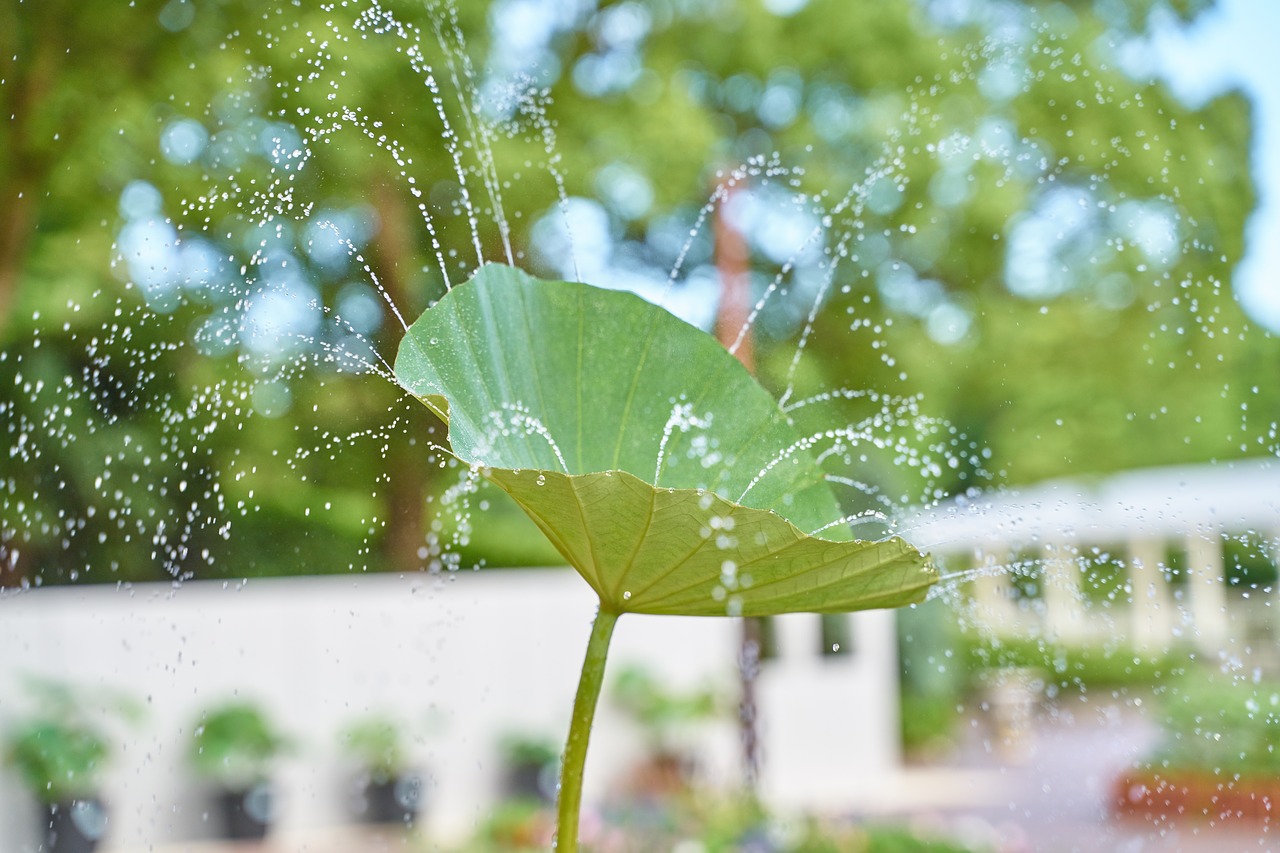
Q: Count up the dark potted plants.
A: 4